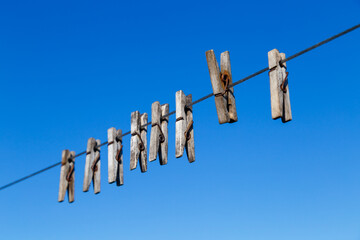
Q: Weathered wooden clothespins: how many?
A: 8